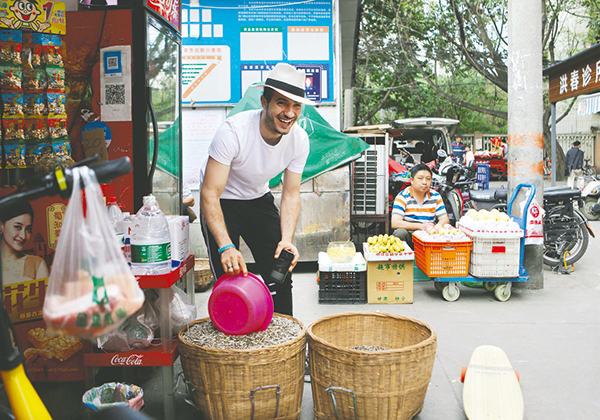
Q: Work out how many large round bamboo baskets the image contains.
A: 2